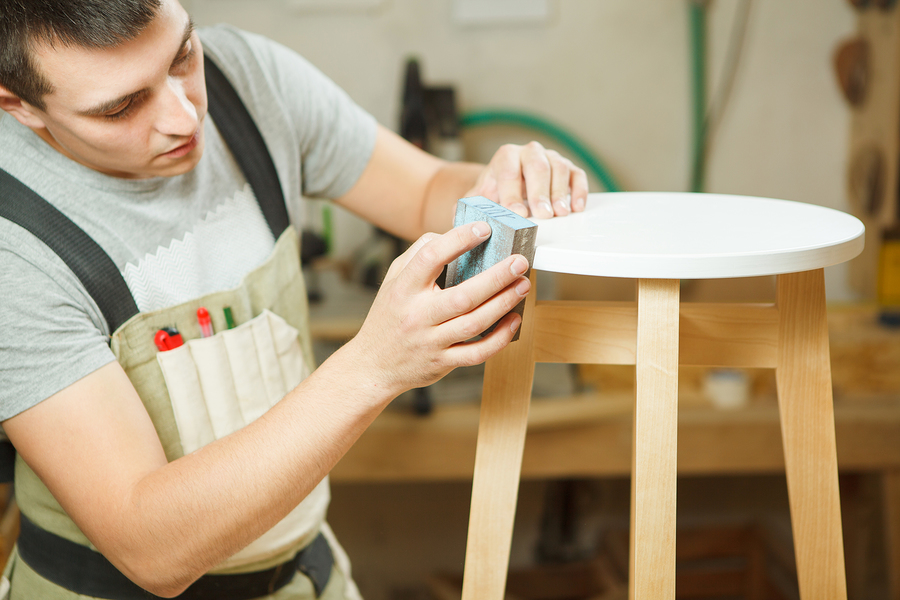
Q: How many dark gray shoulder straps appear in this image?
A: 2